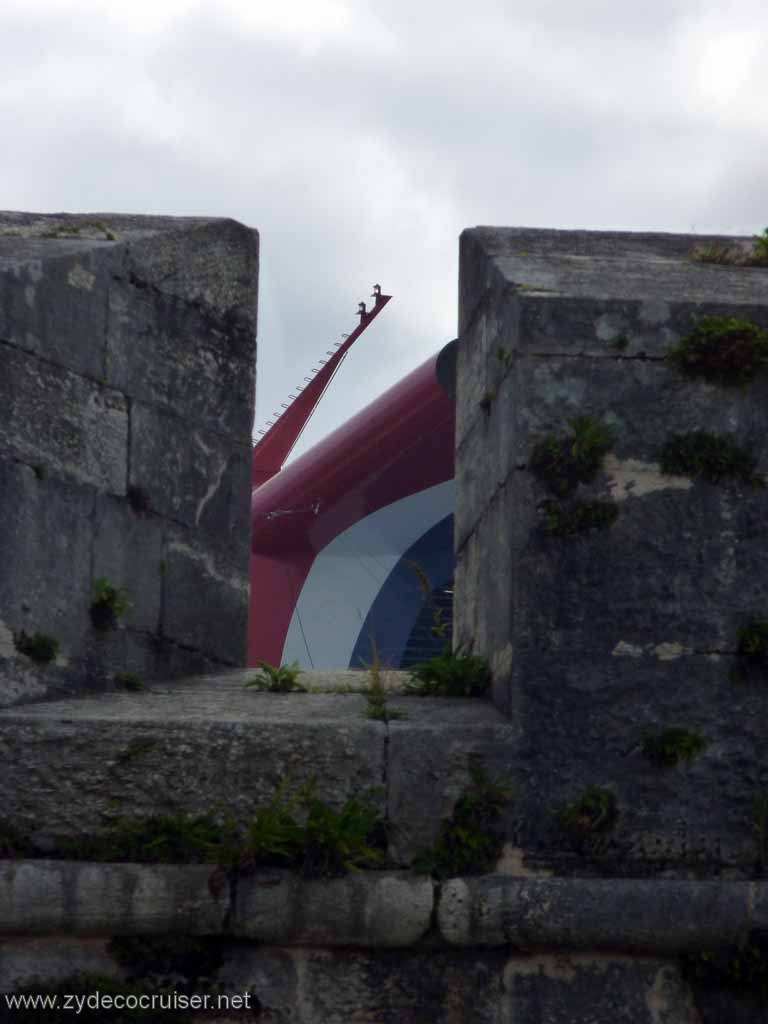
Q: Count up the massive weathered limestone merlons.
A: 2